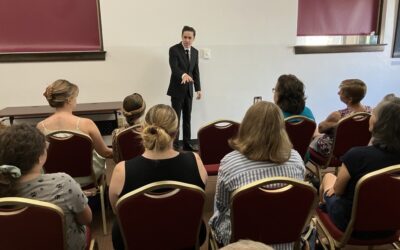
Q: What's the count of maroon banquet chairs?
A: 9